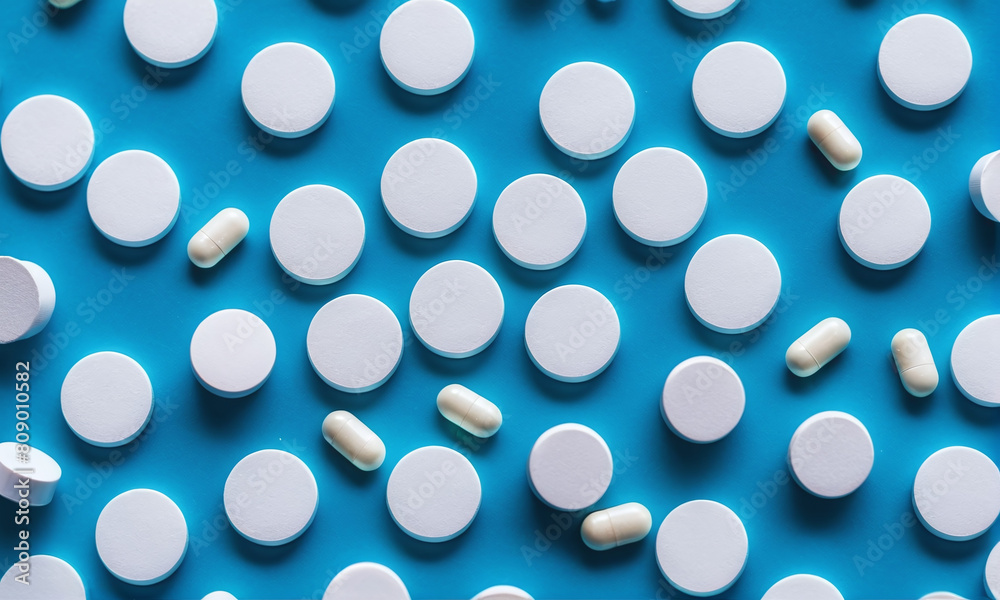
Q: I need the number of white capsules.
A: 7